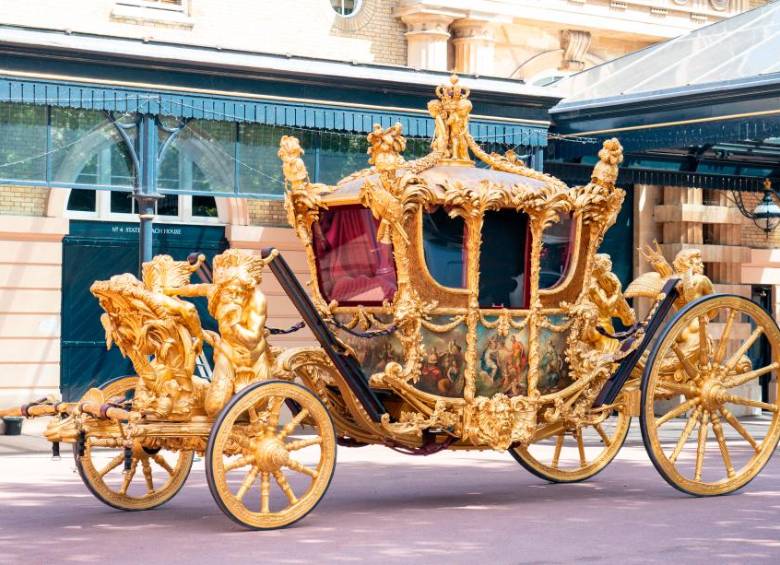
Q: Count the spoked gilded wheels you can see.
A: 4